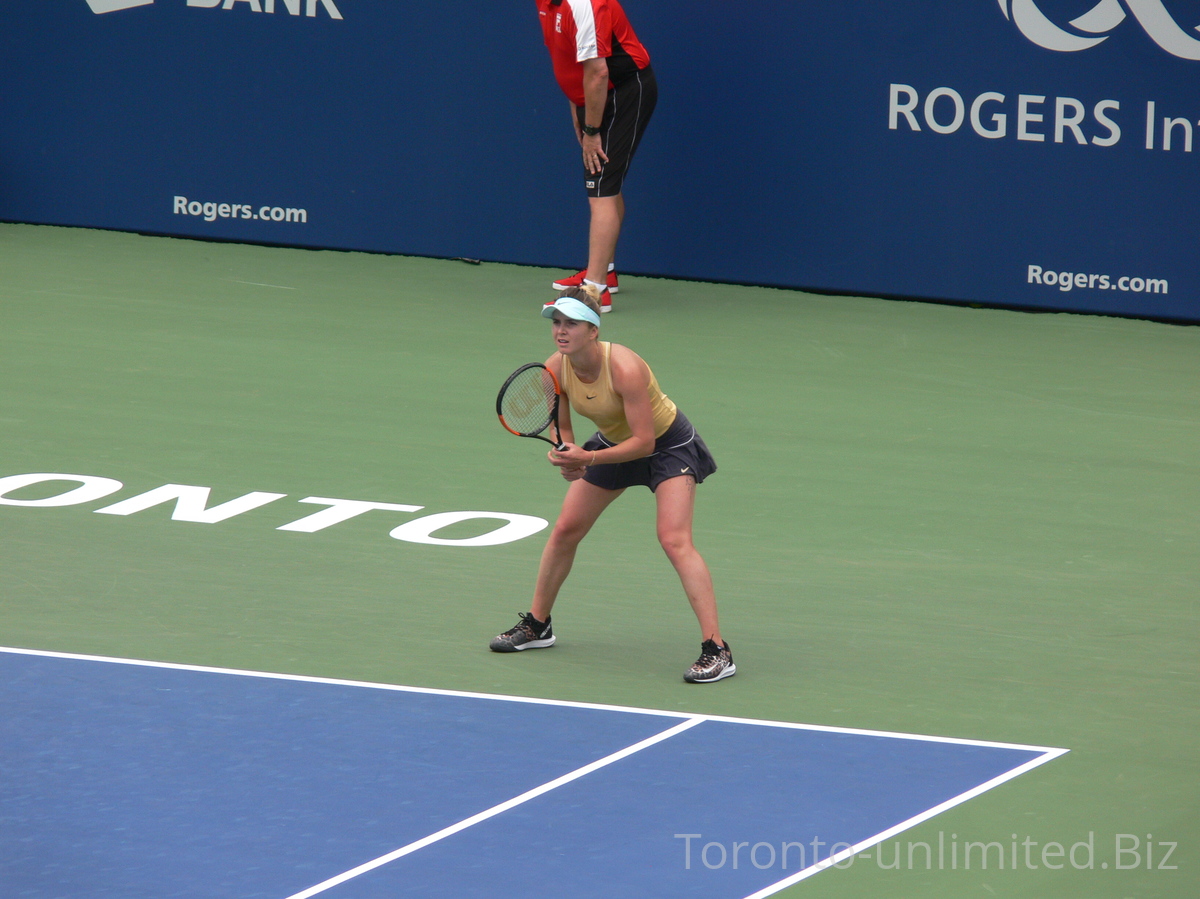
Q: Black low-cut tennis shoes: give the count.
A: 2